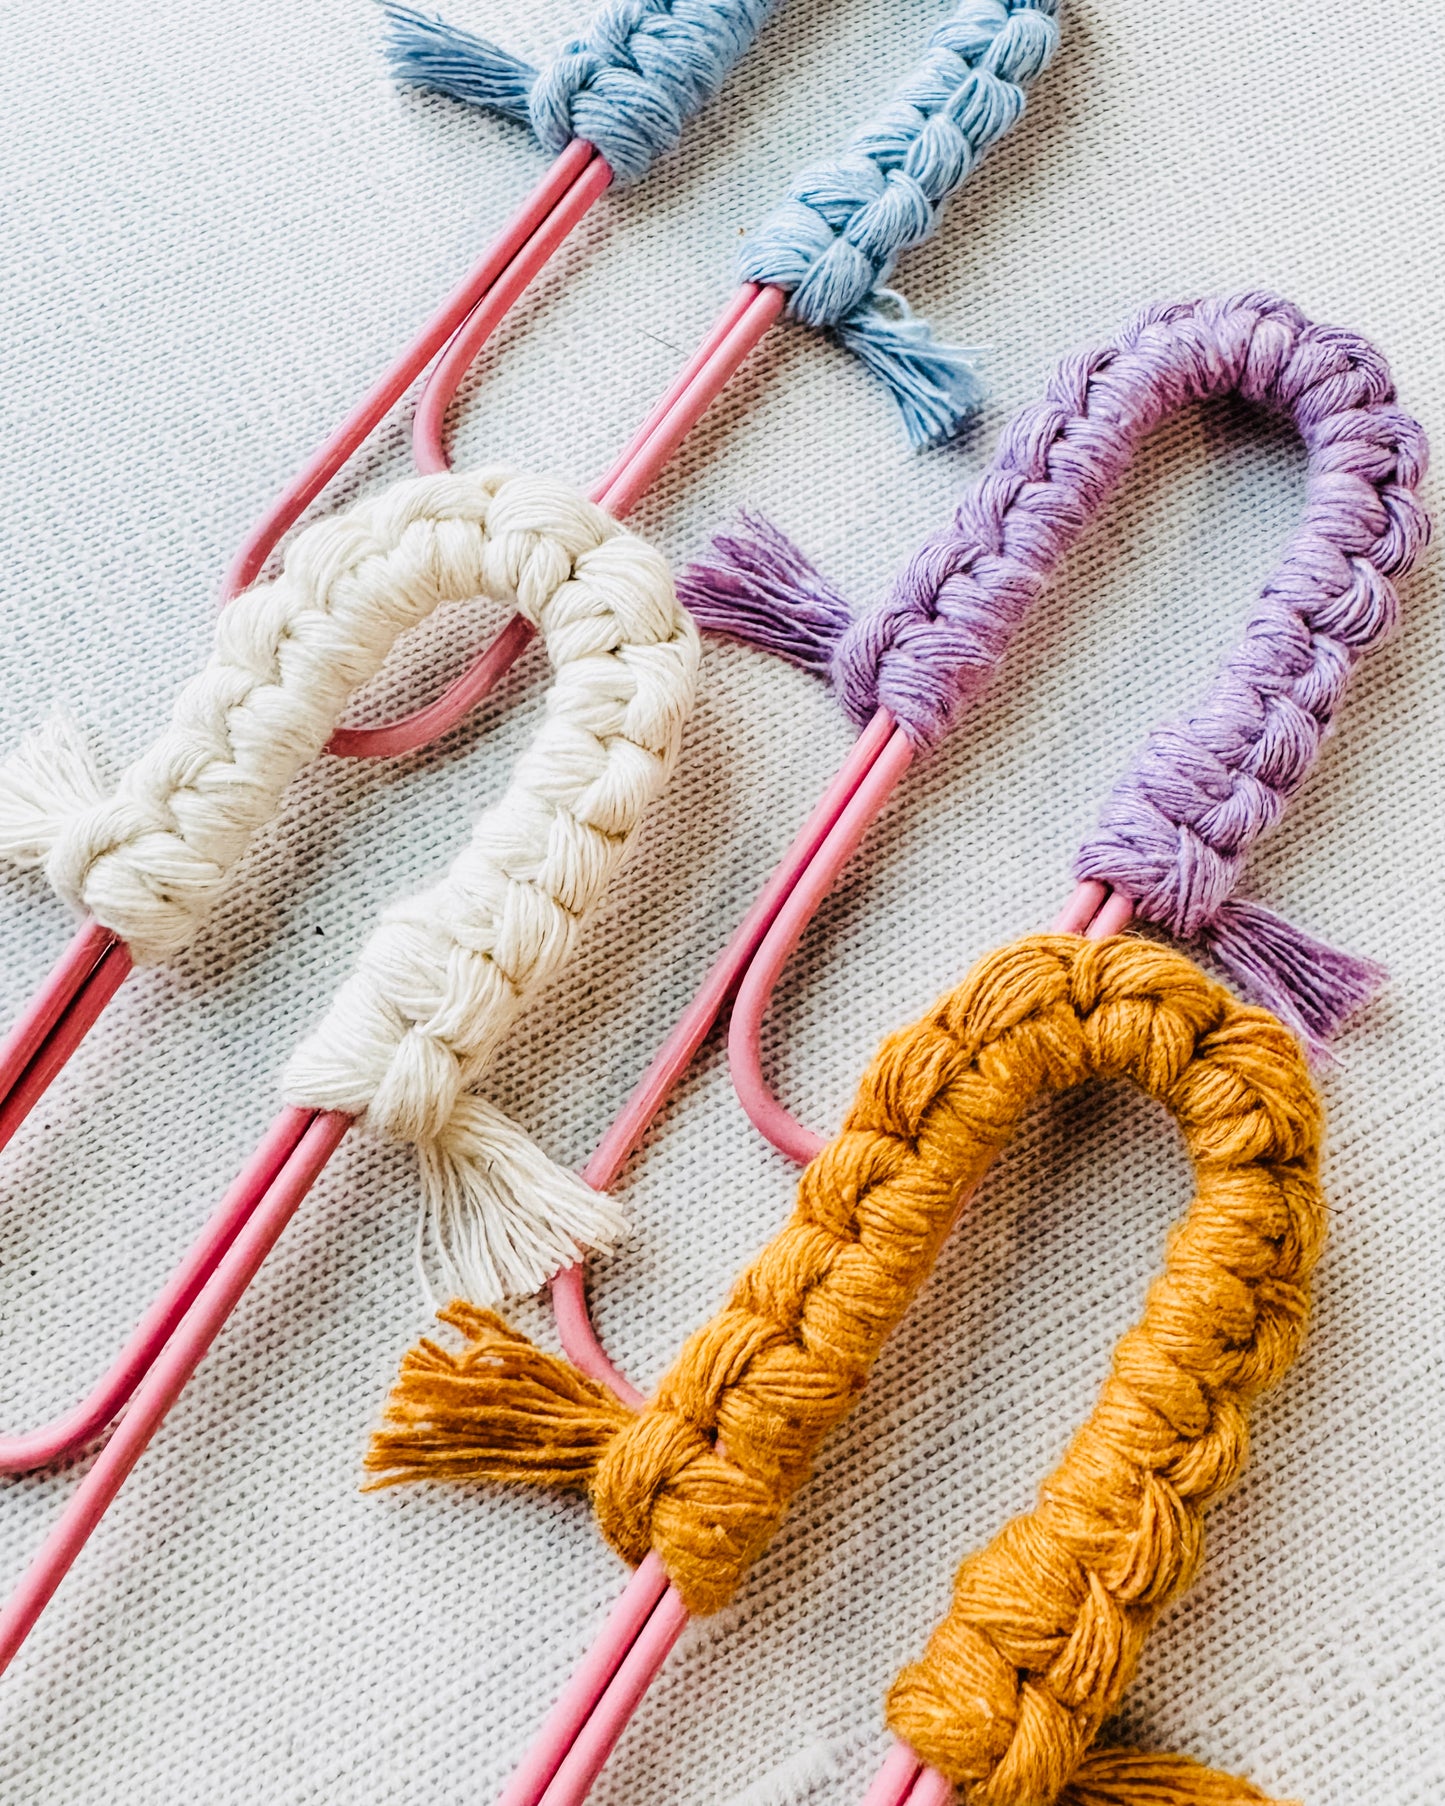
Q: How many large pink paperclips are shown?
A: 4